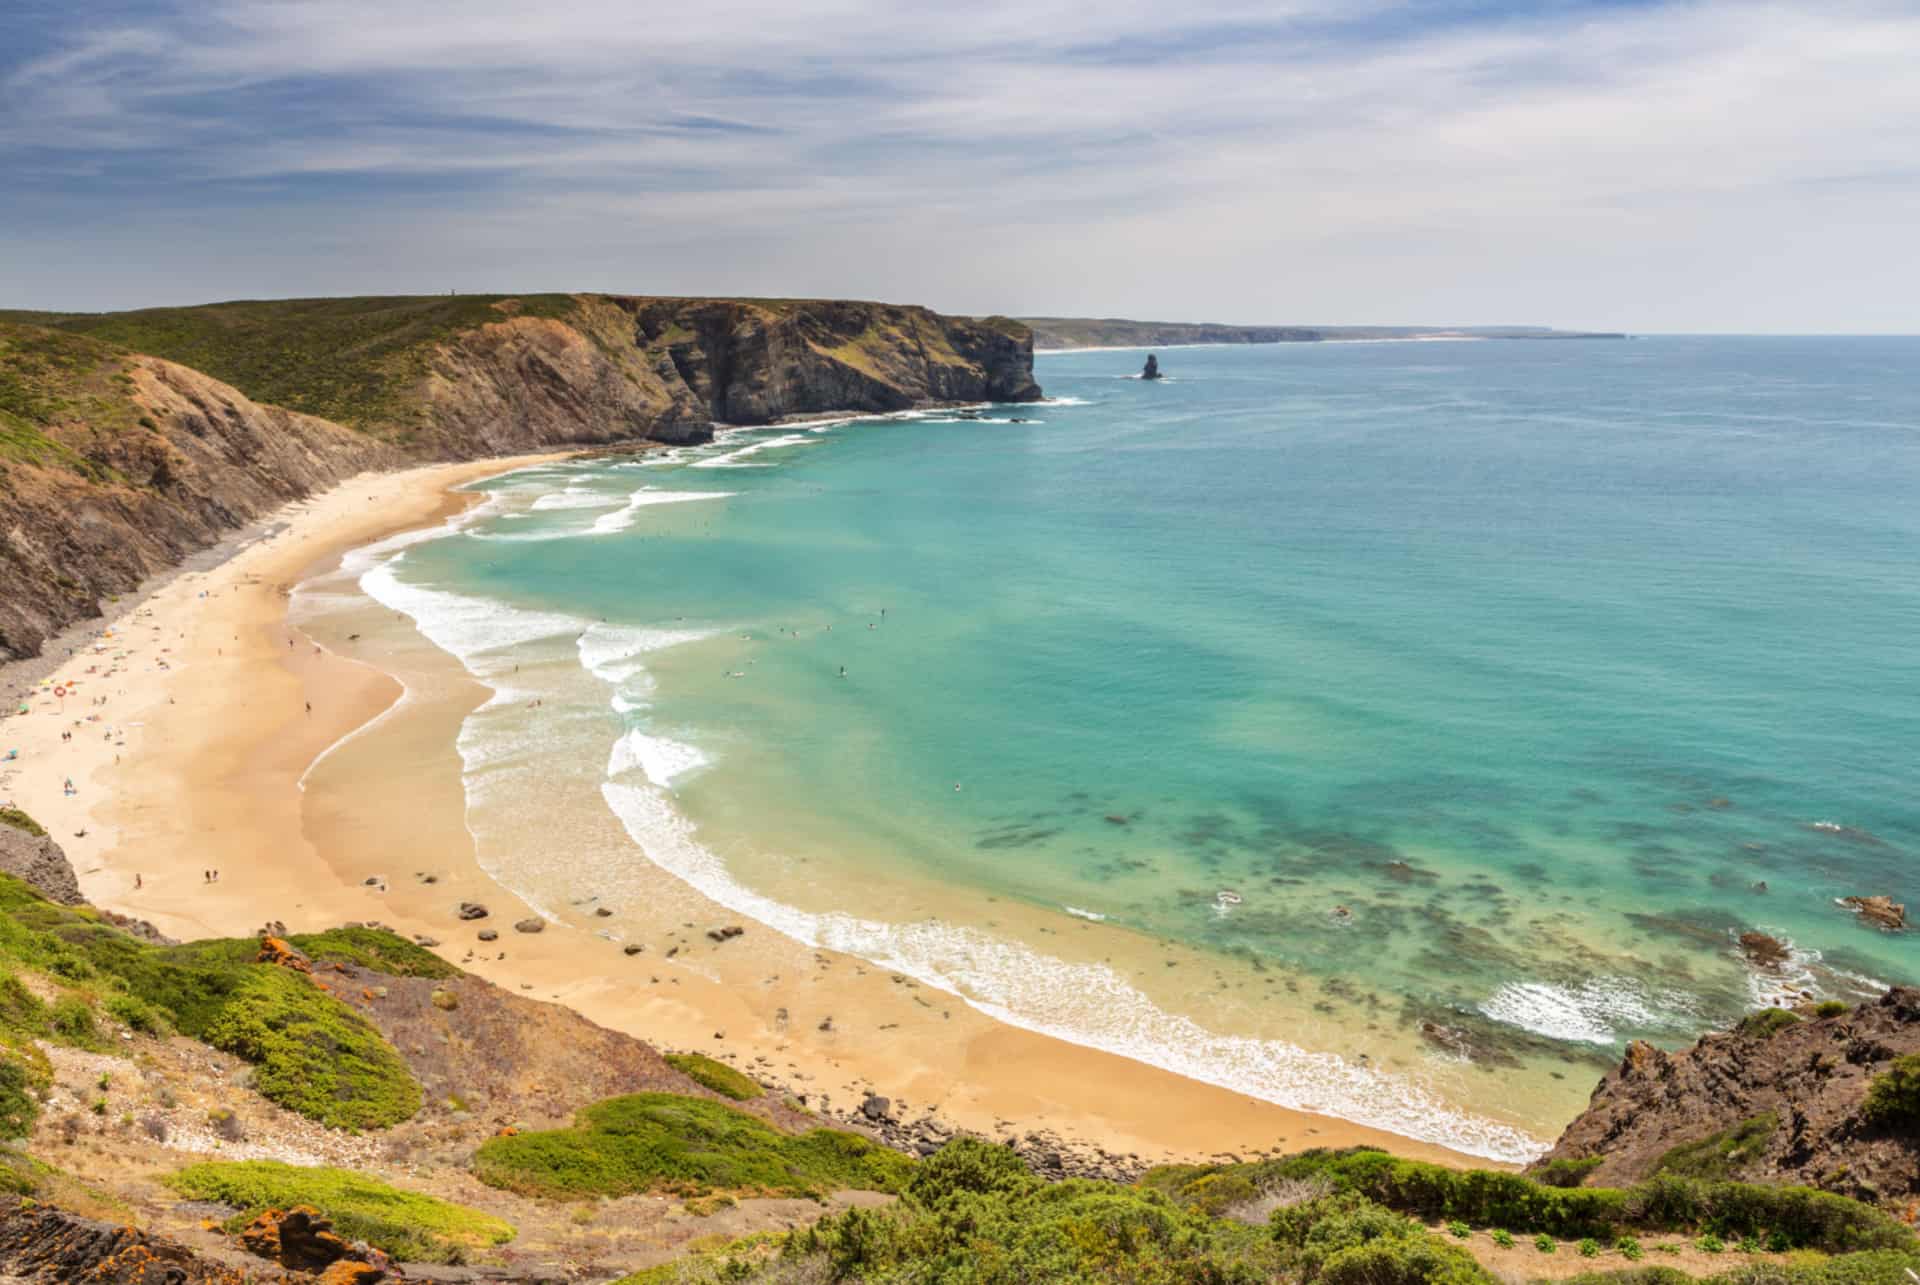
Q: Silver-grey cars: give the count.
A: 0